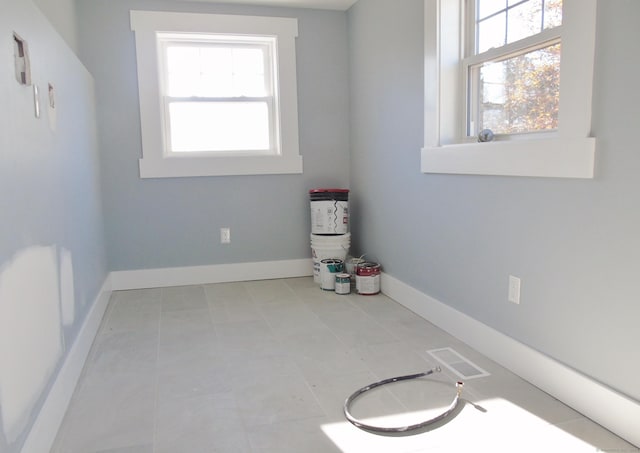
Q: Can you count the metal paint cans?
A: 3